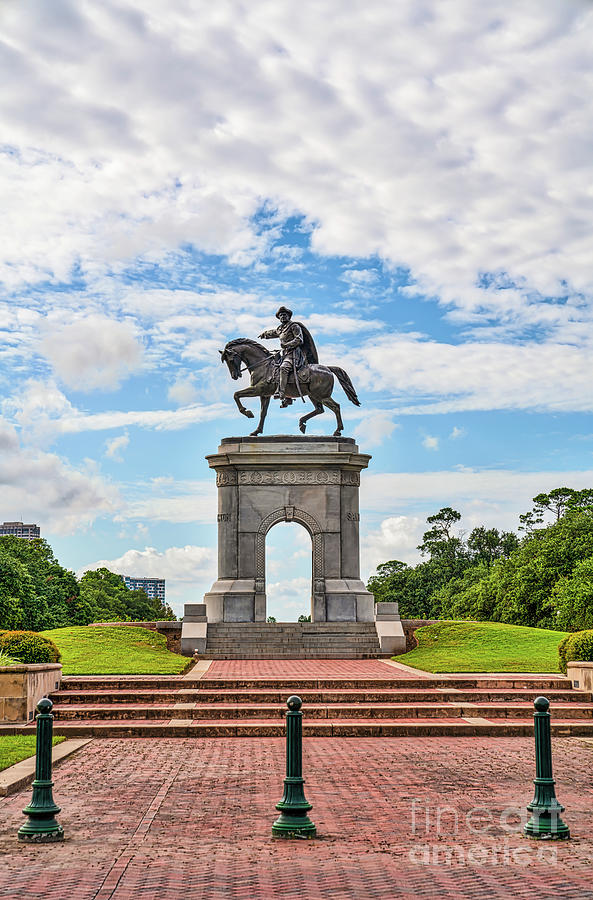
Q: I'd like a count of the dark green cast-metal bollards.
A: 3